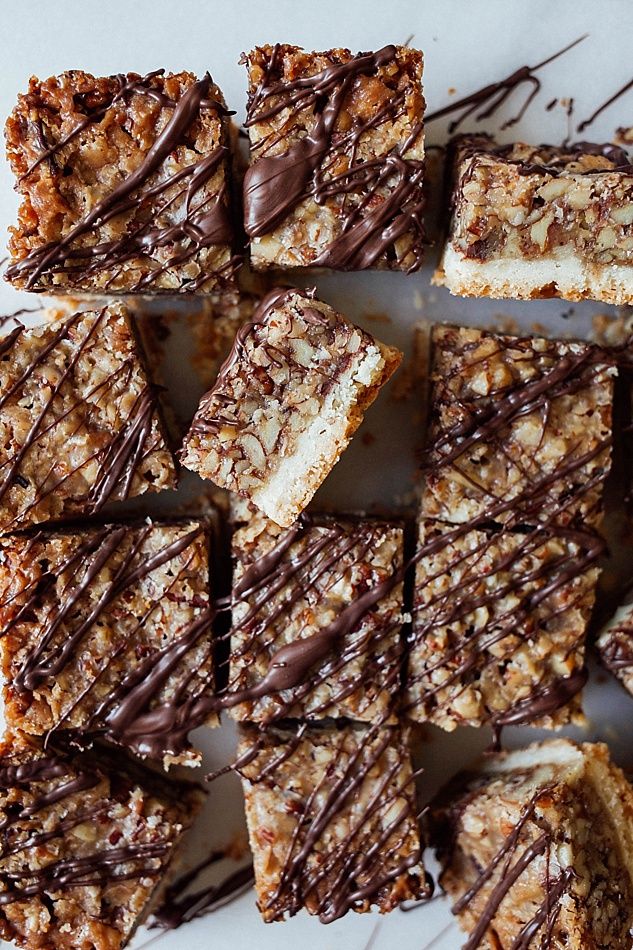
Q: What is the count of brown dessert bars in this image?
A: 13